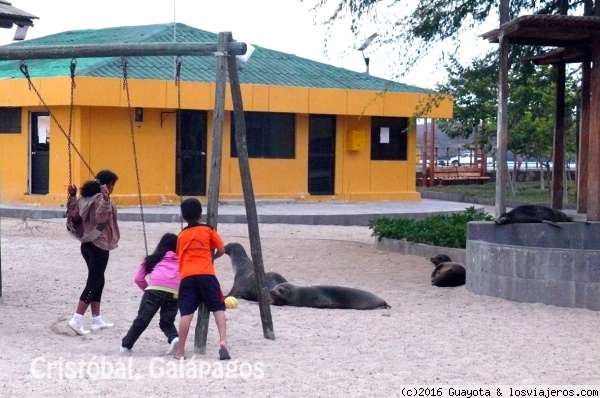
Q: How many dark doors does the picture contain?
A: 3